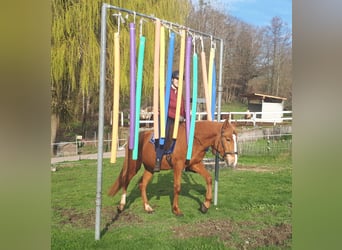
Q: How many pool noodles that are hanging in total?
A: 12